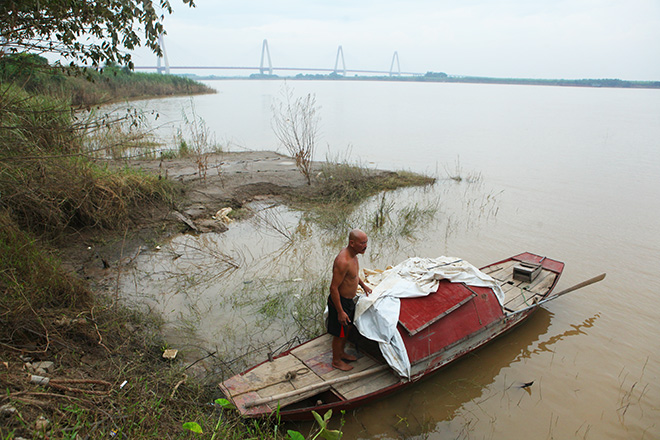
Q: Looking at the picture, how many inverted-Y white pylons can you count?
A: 4